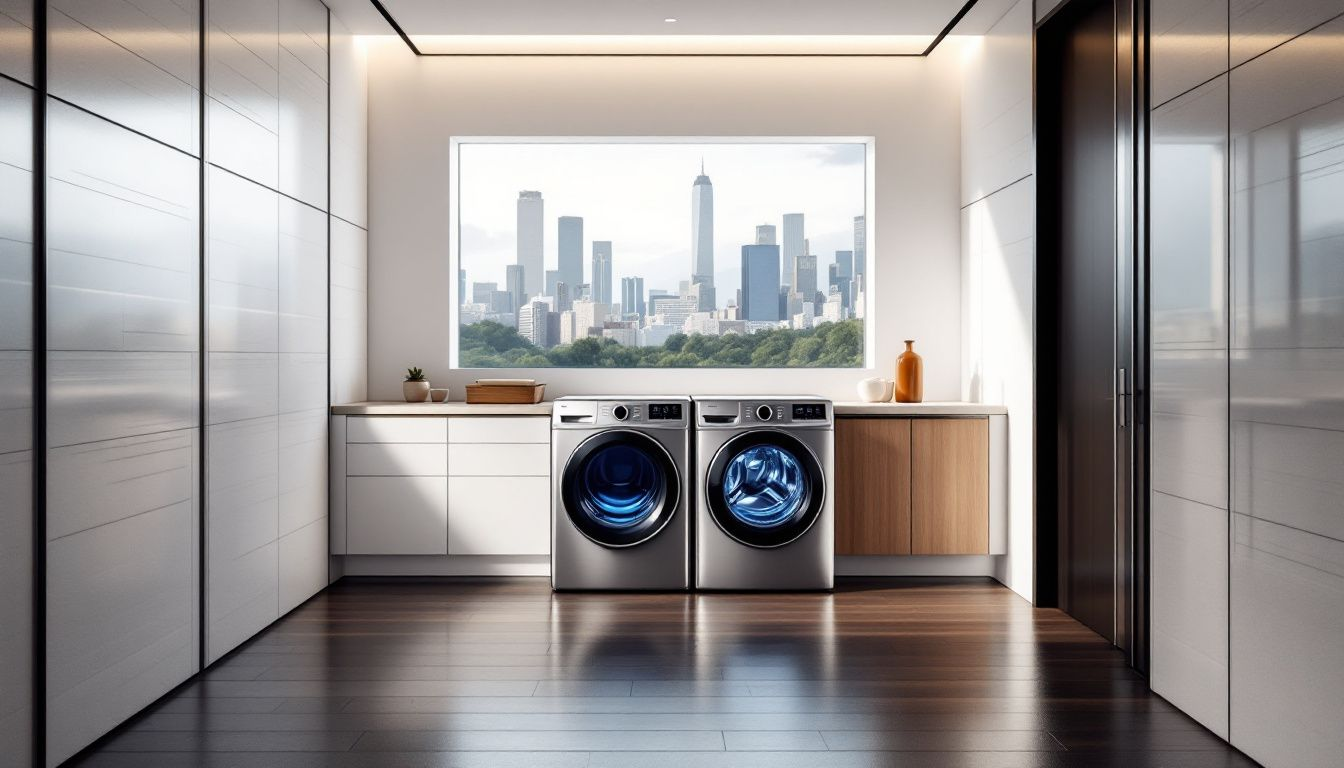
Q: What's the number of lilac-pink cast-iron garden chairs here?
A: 0